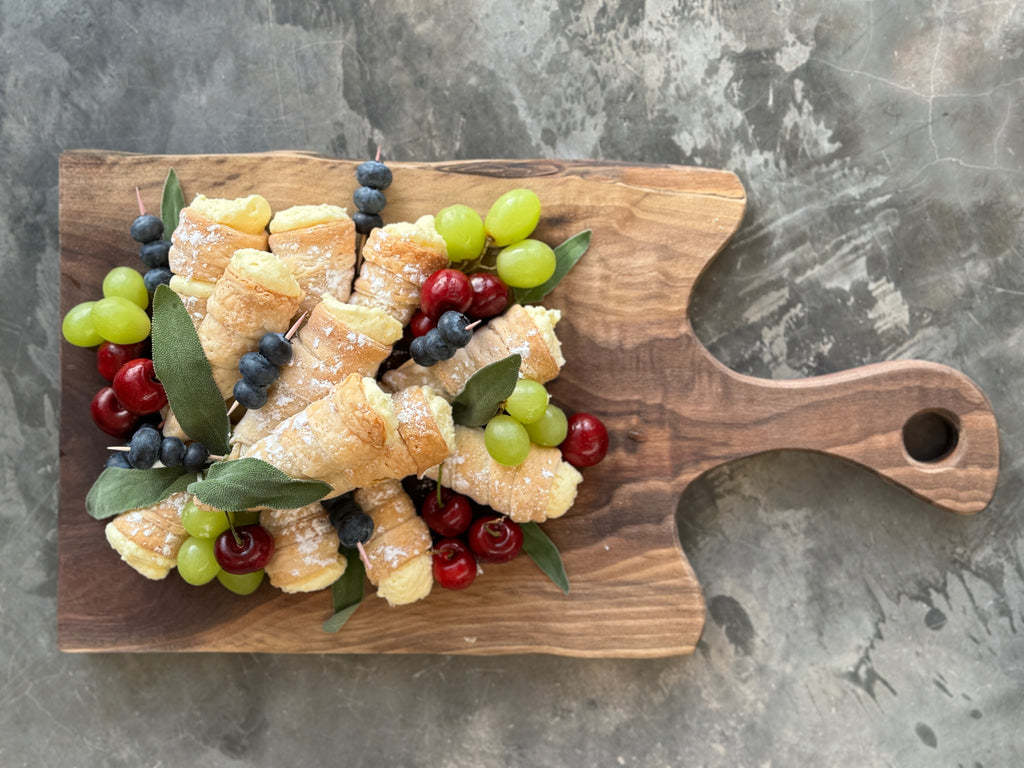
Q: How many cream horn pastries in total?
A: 12